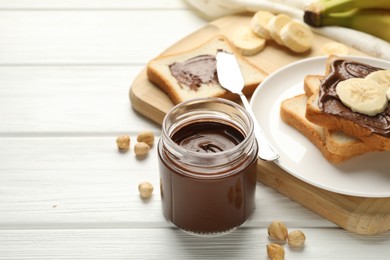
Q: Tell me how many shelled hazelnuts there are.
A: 7